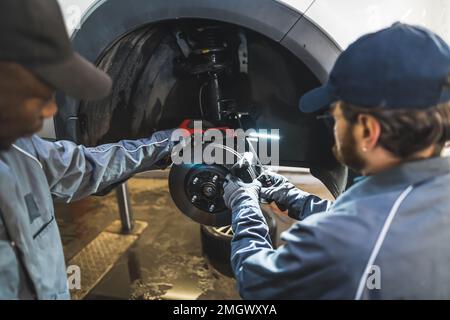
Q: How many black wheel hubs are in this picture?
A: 1